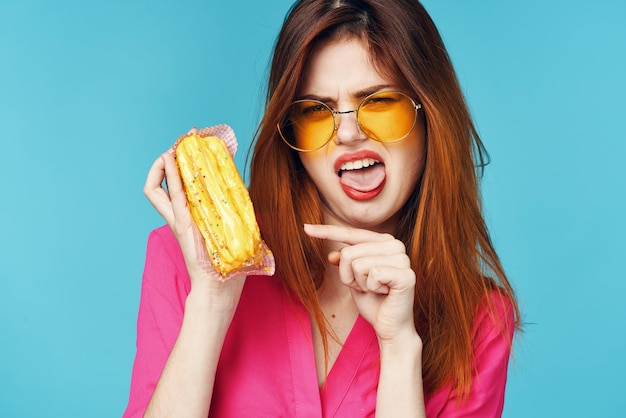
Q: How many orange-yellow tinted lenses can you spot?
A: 2